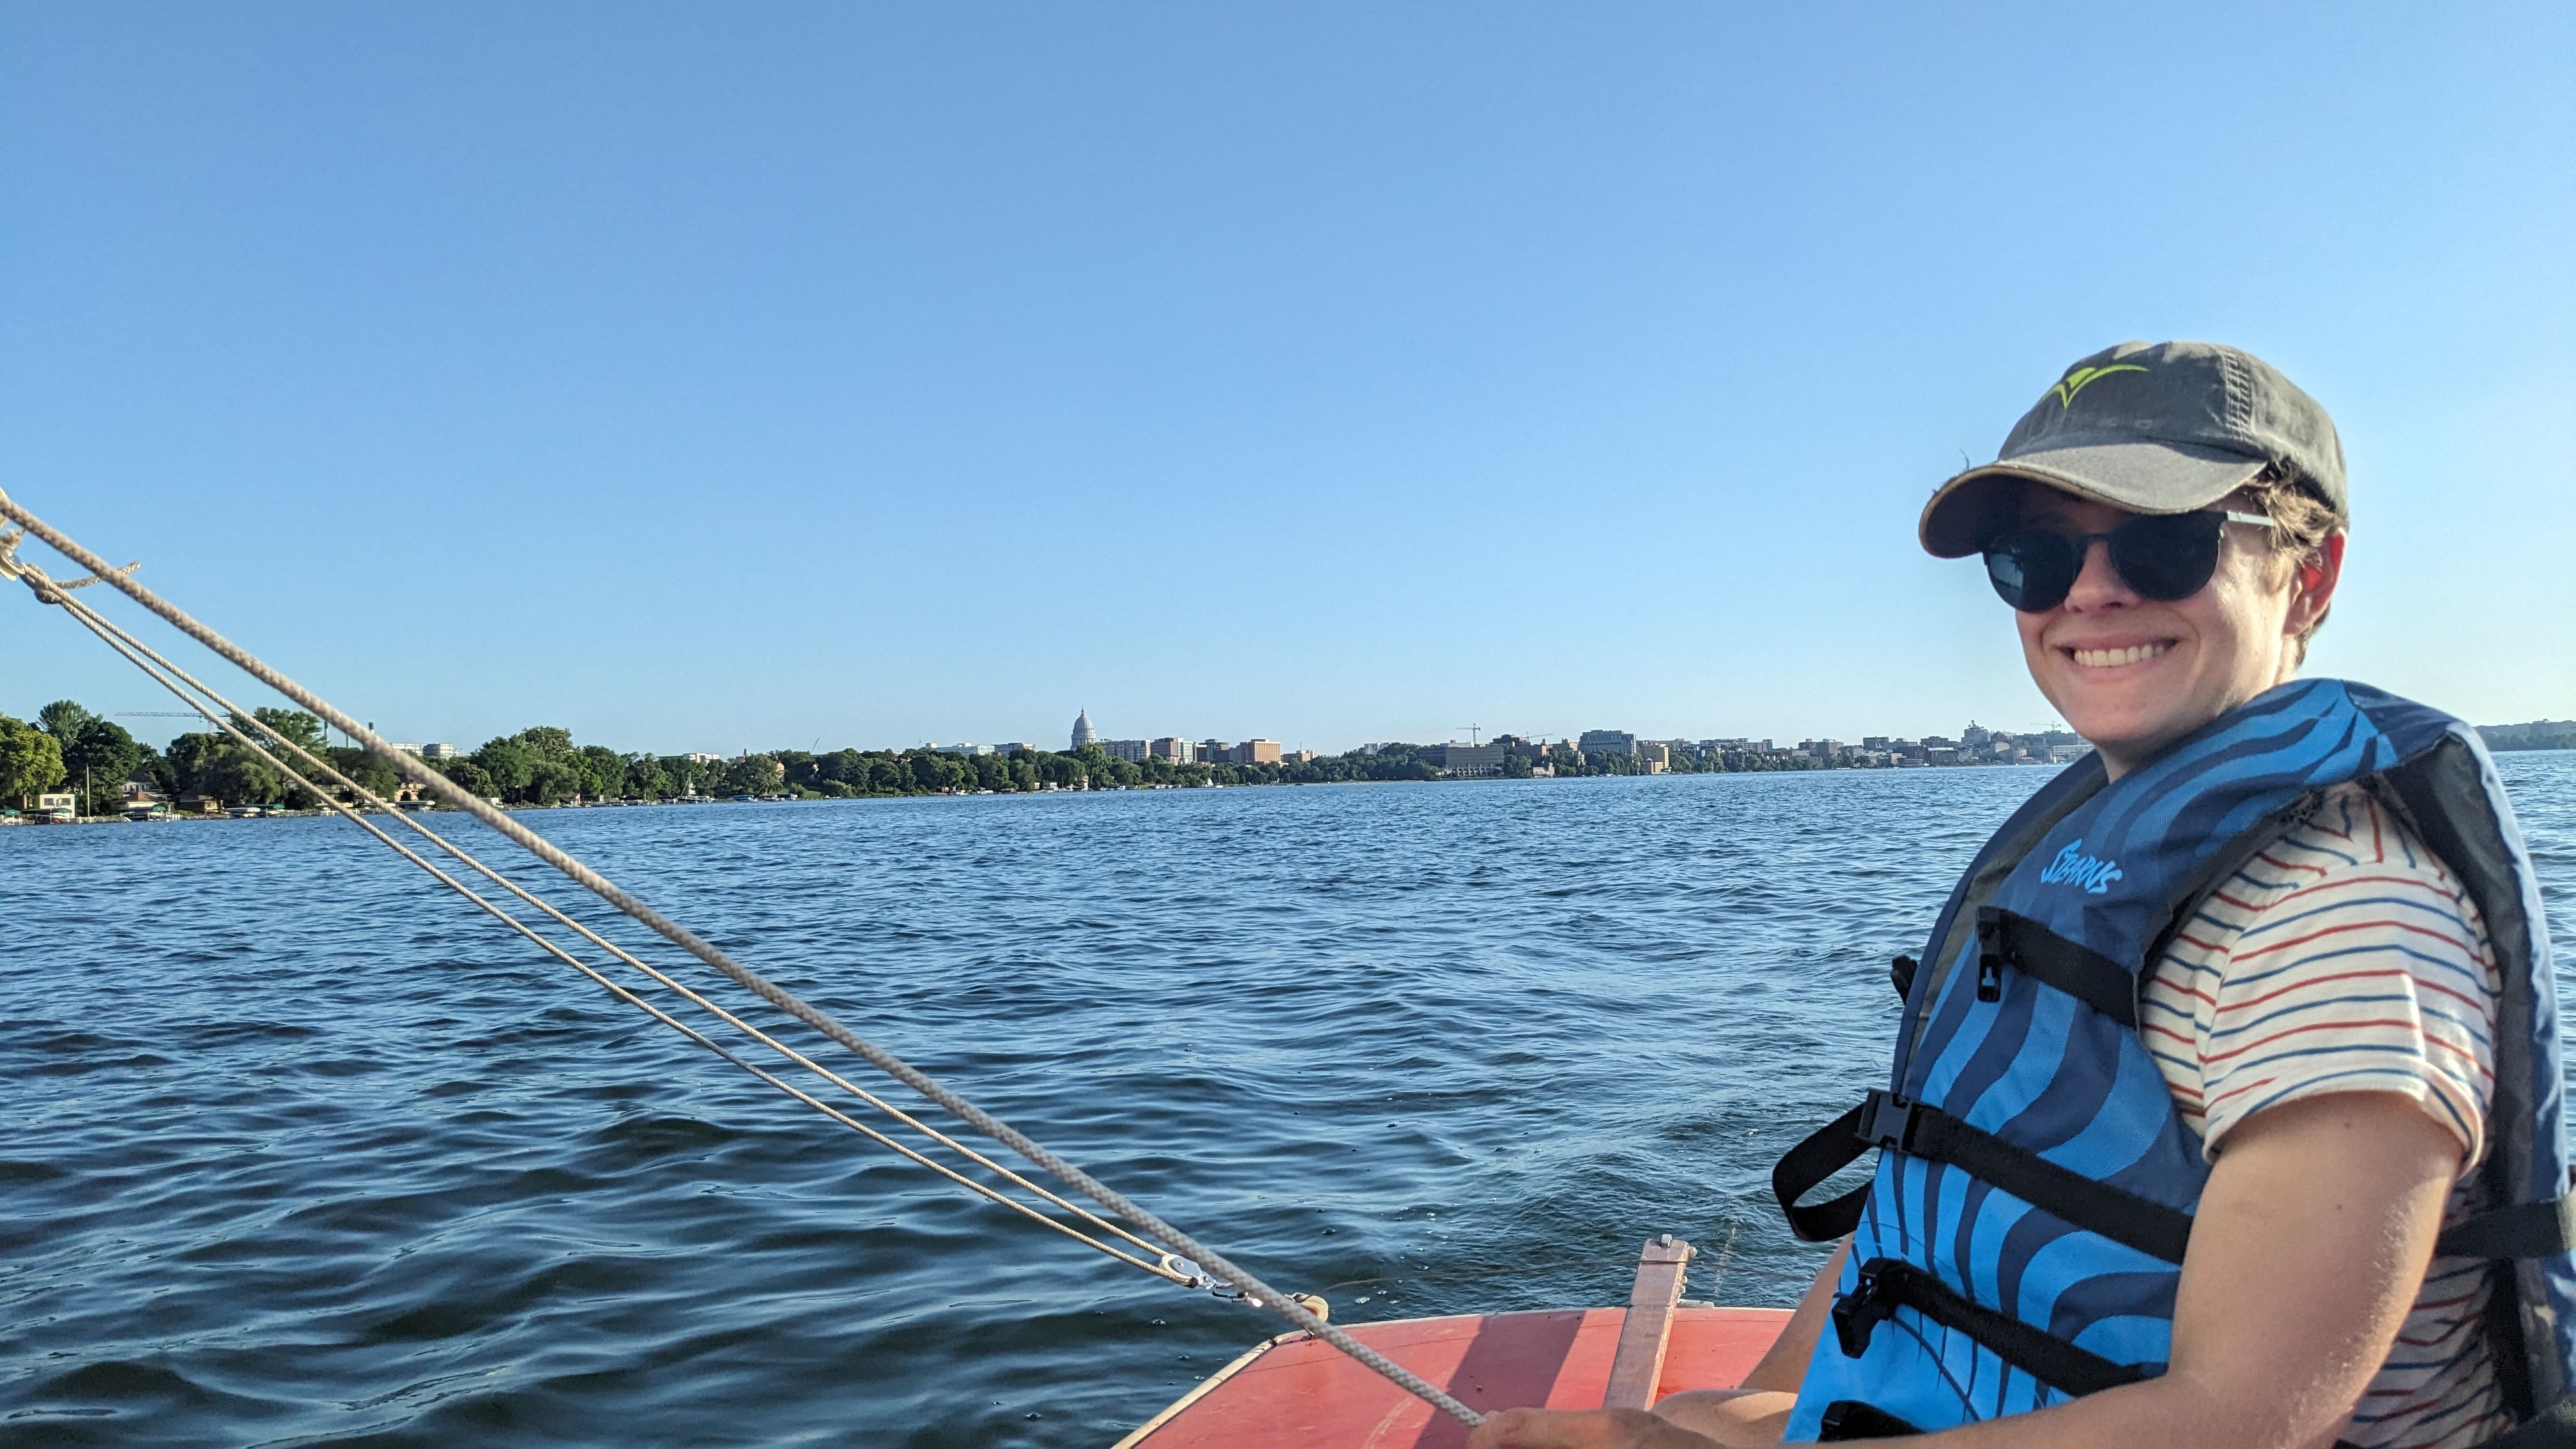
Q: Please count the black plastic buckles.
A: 4